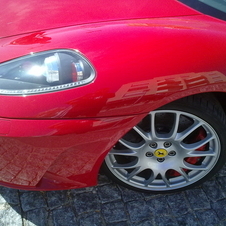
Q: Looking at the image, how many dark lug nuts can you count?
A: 5